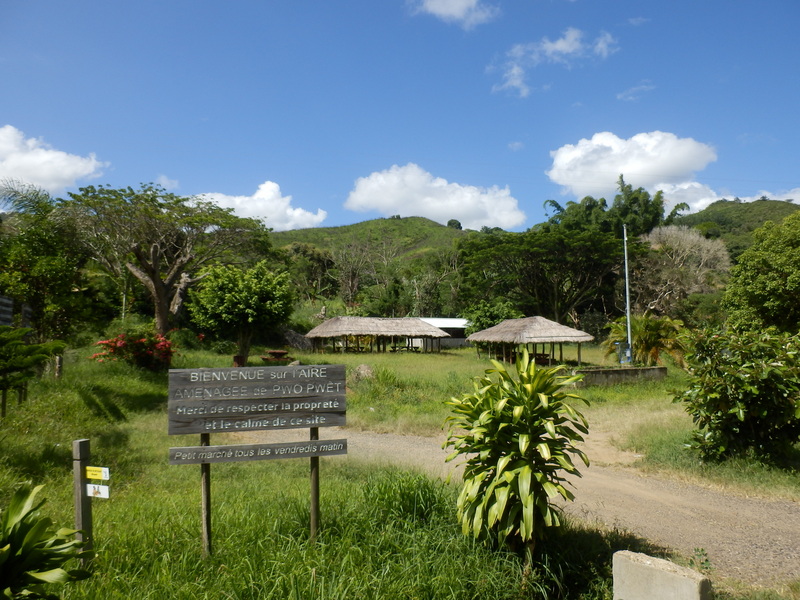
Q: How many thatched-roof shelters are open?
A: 2